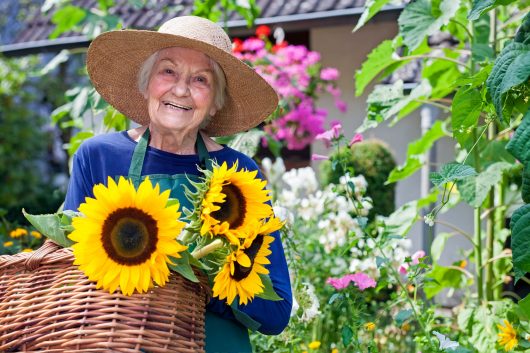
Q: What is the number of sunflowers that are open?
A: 3